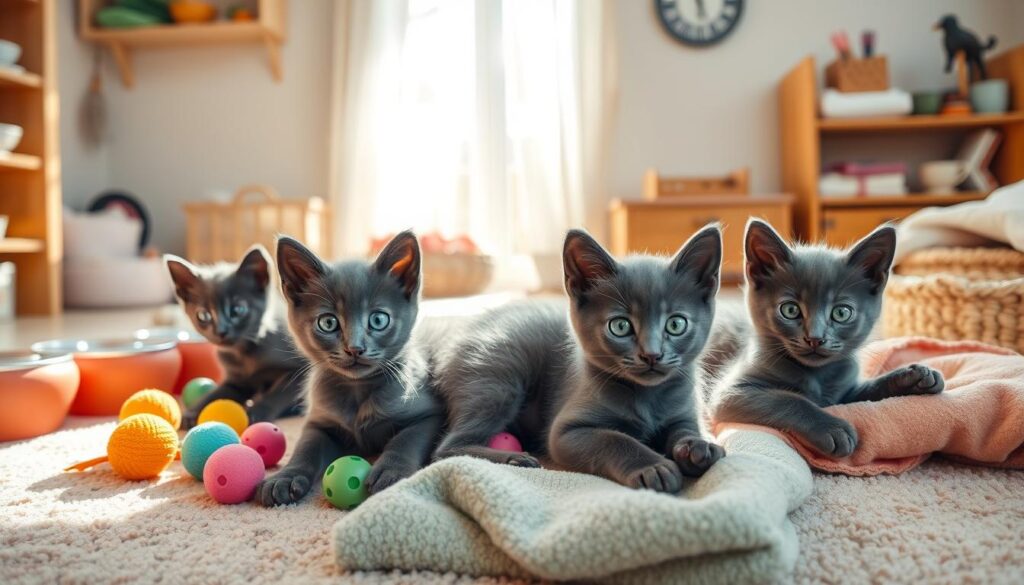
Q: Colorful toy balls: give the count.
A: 9